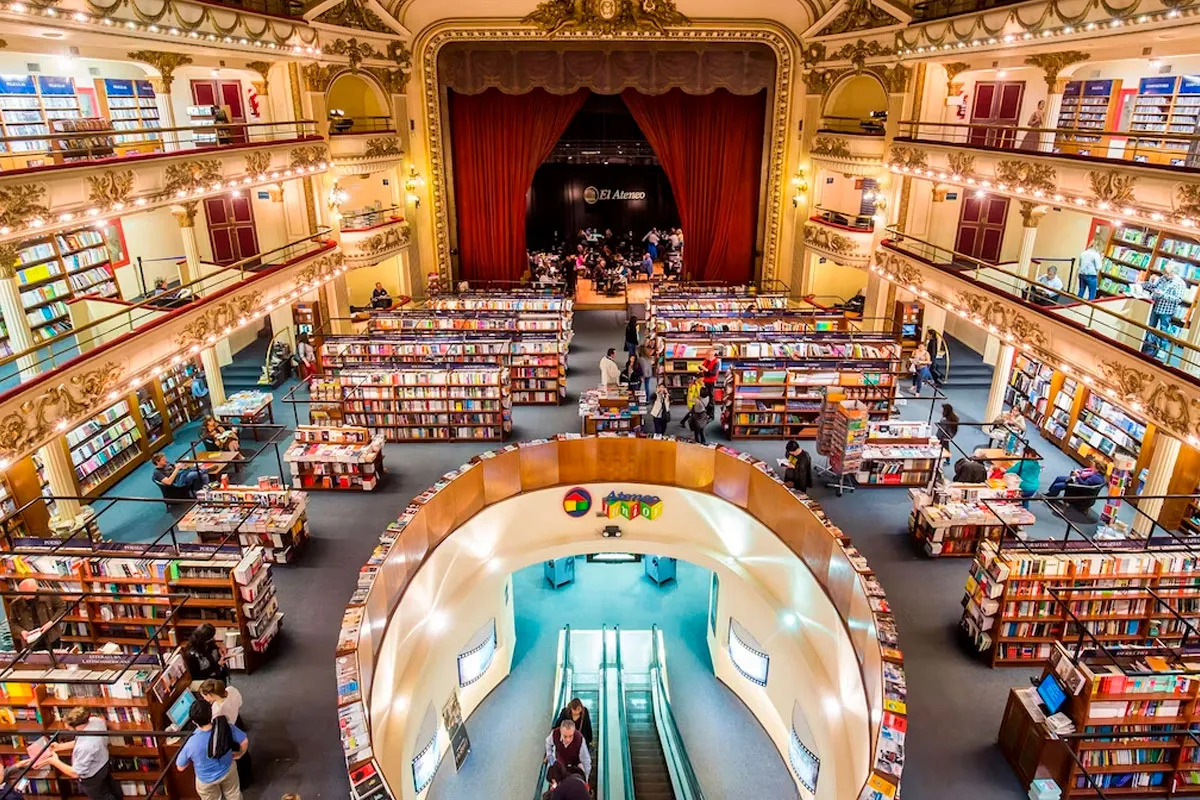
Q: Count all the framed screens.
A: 4